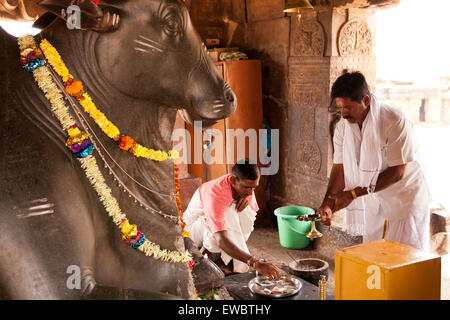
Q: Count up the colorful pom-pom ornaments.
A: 3